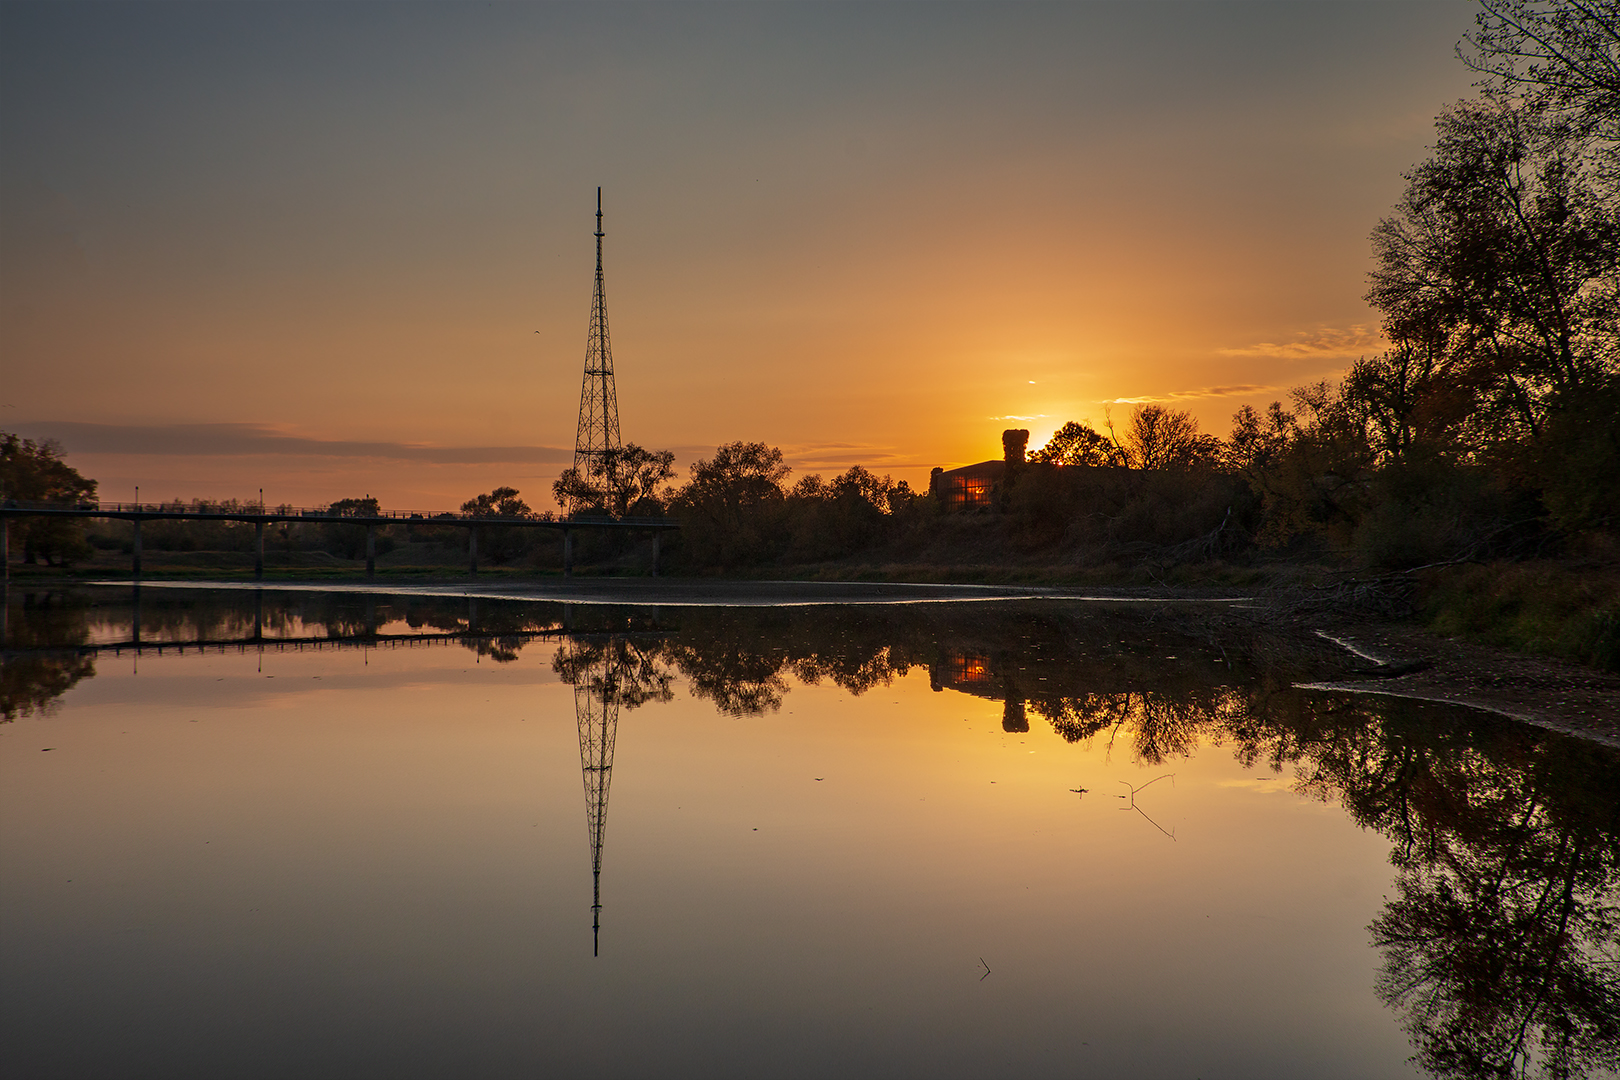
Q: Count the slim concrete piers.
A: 7